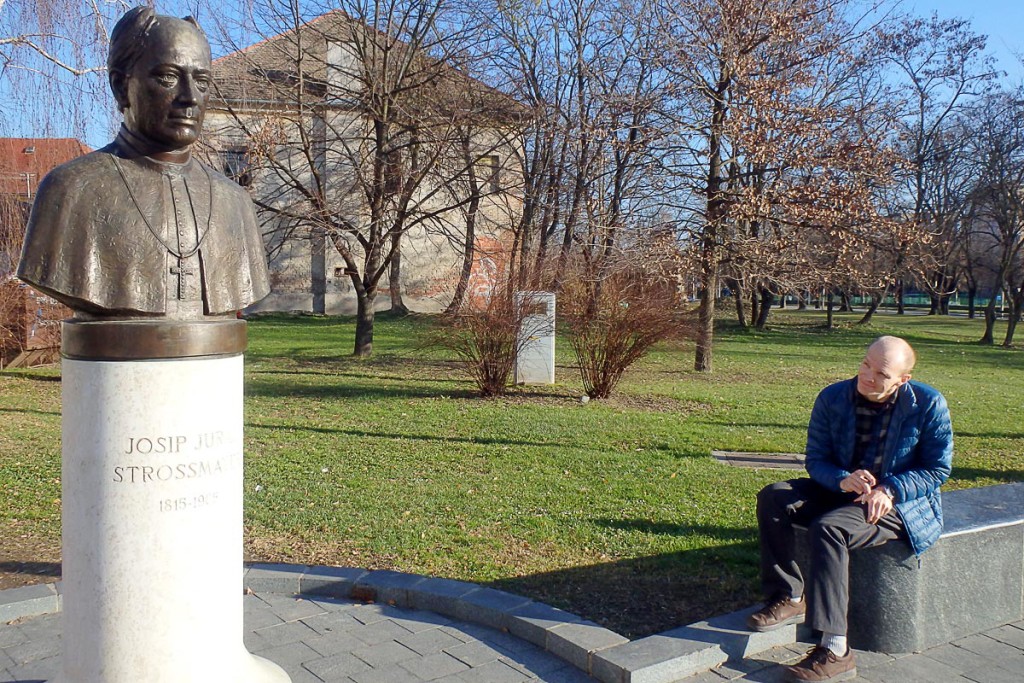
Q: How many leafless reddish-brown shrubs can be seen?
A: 2